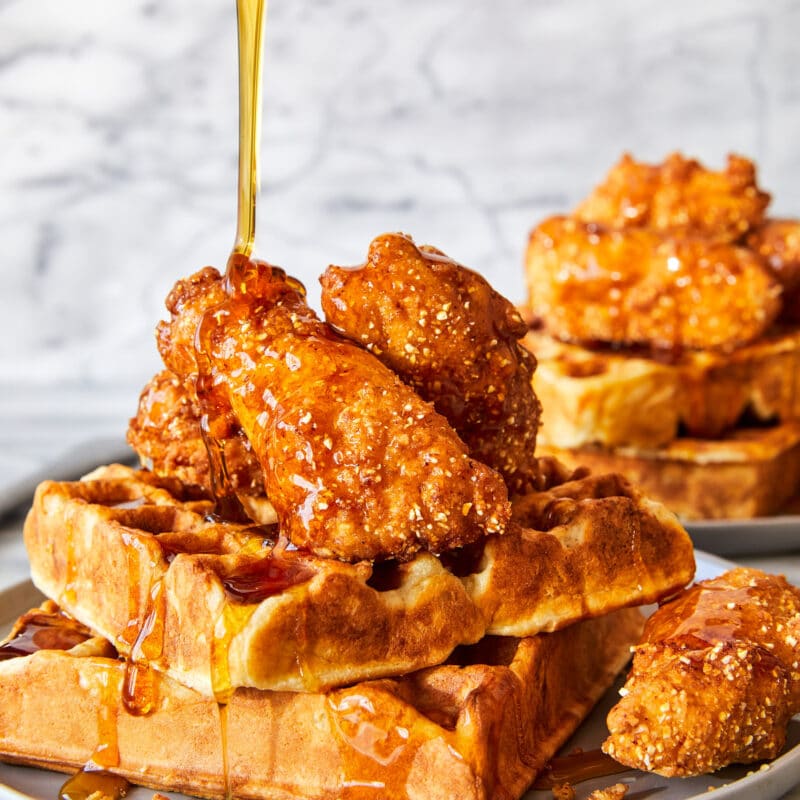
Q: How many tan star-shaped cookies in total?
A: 0